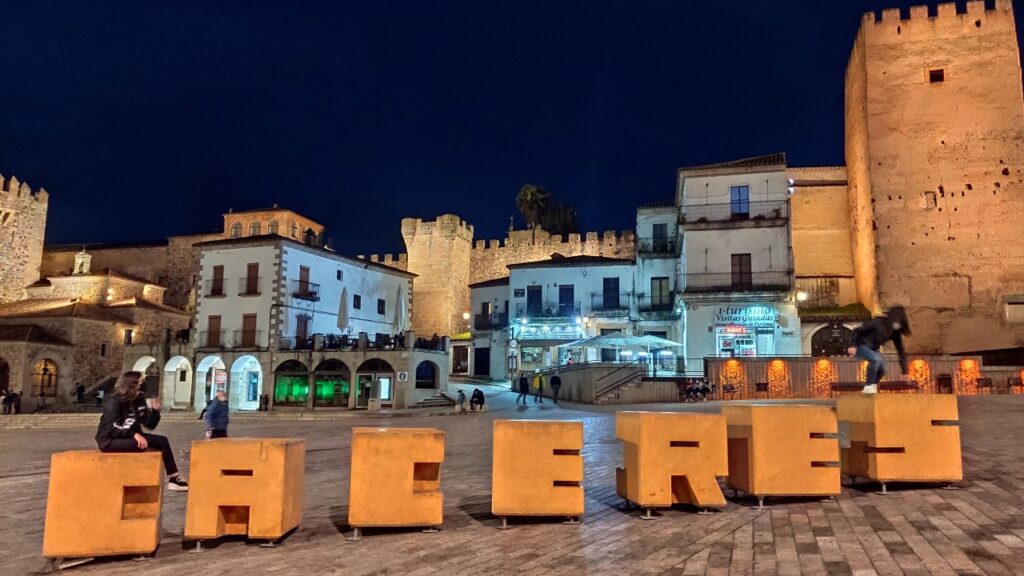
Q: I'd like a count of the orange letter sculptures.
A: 7